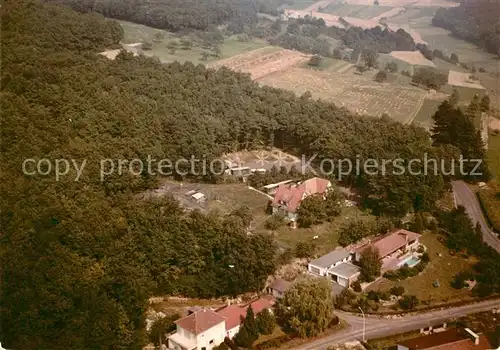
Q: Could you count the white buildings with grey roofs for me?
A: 2